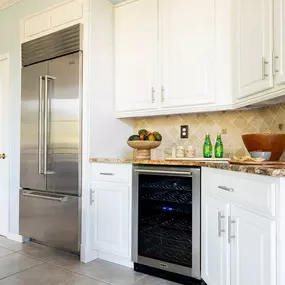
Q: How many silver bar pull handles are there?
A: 13